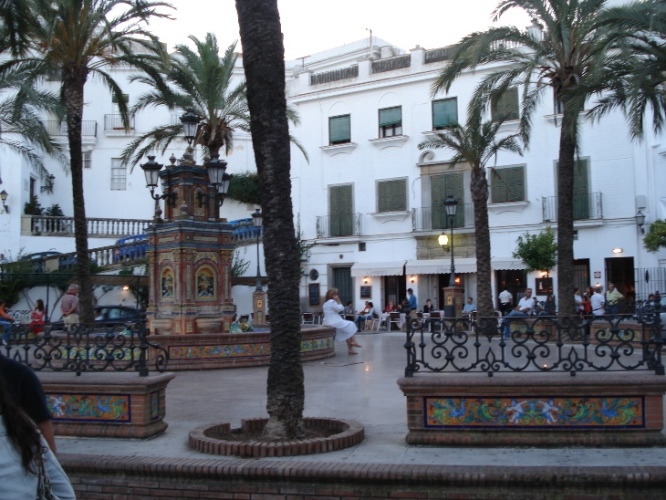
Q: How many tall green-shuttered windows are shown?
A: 3